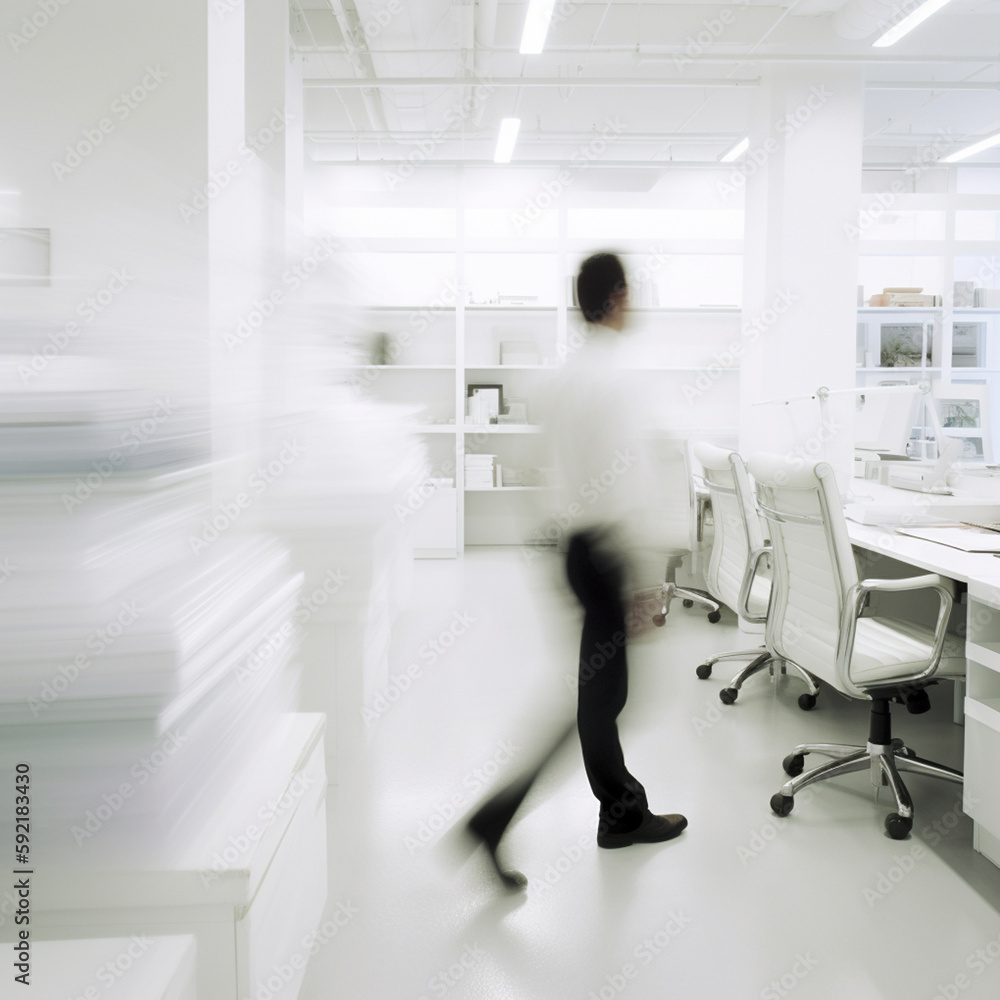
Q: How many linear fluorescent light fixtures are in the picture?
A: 5